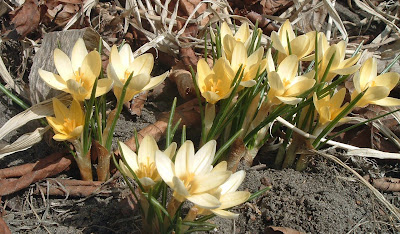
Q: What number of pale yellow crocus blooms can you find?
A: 14